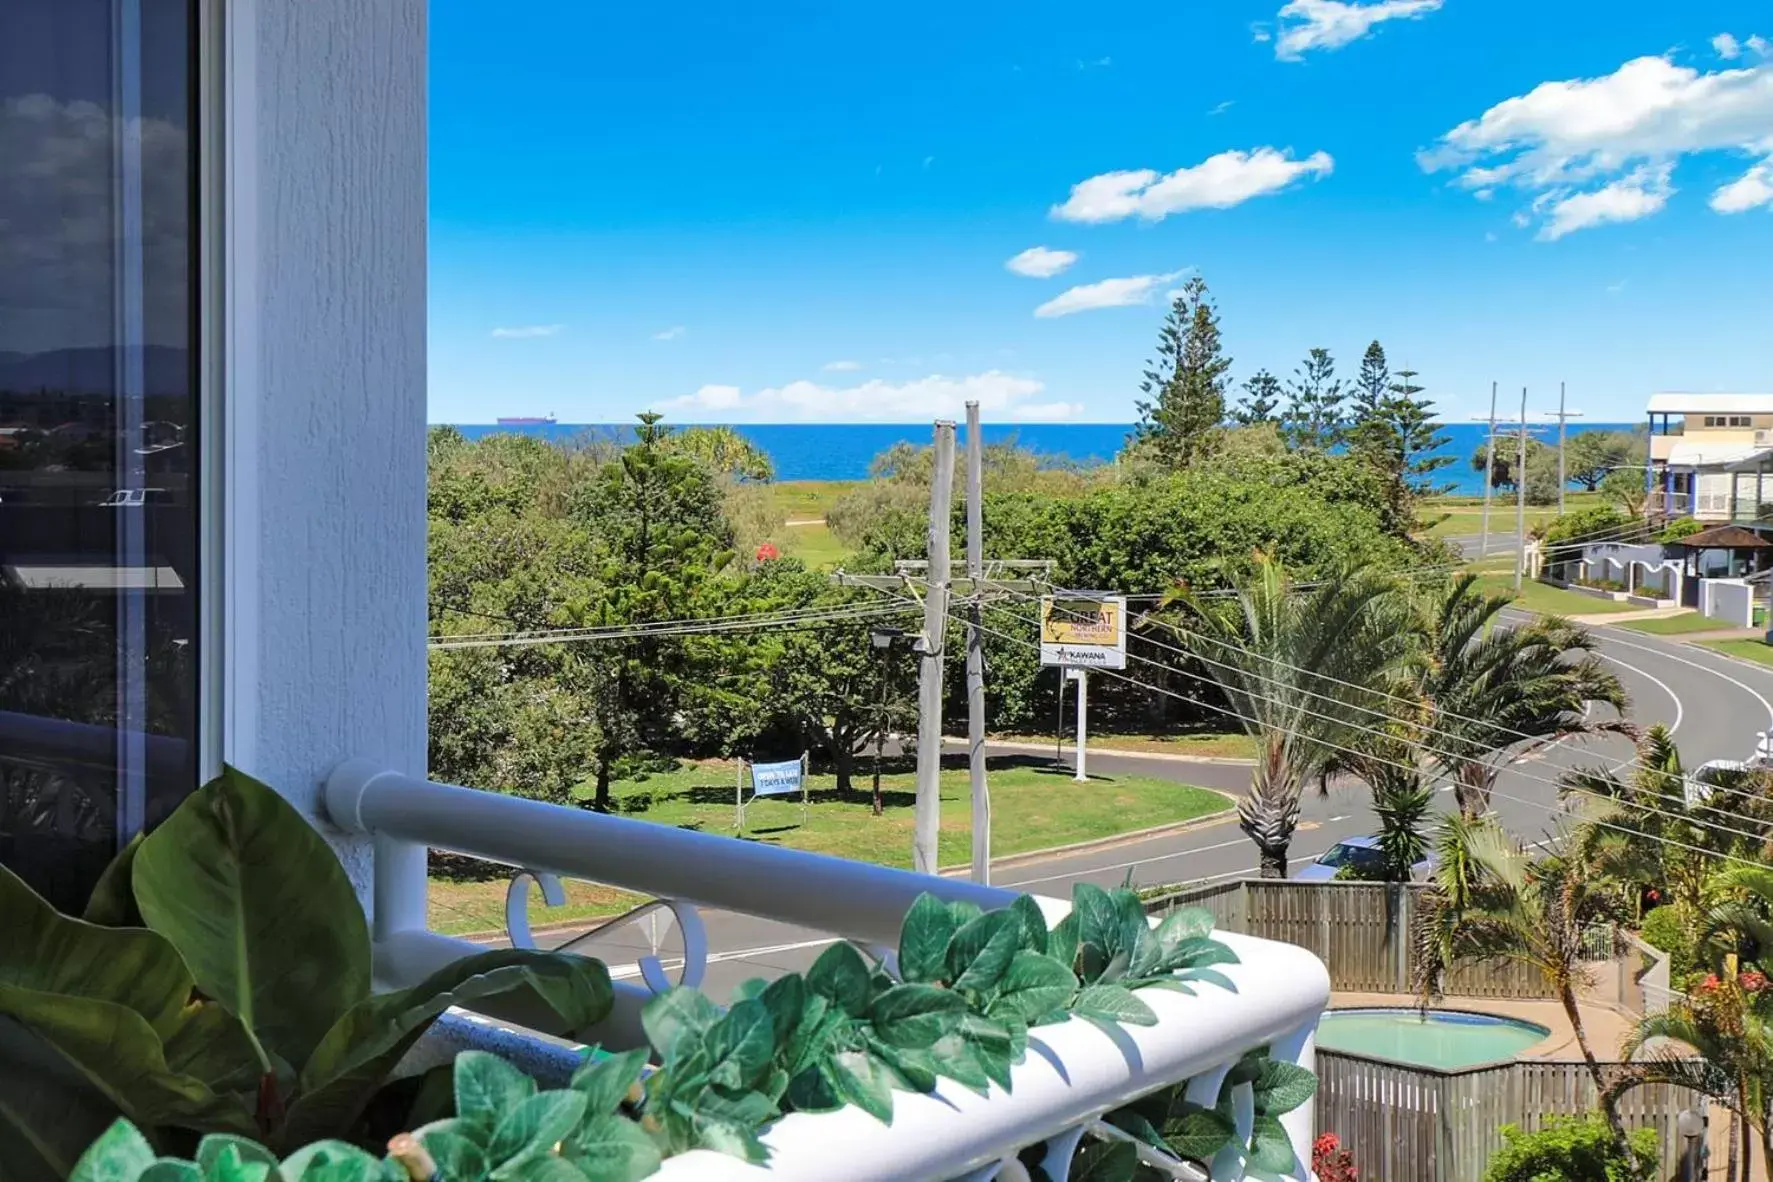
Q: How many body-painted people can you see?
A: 0